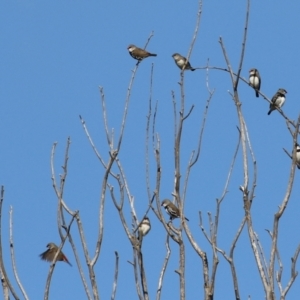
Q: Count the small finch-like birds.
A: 8